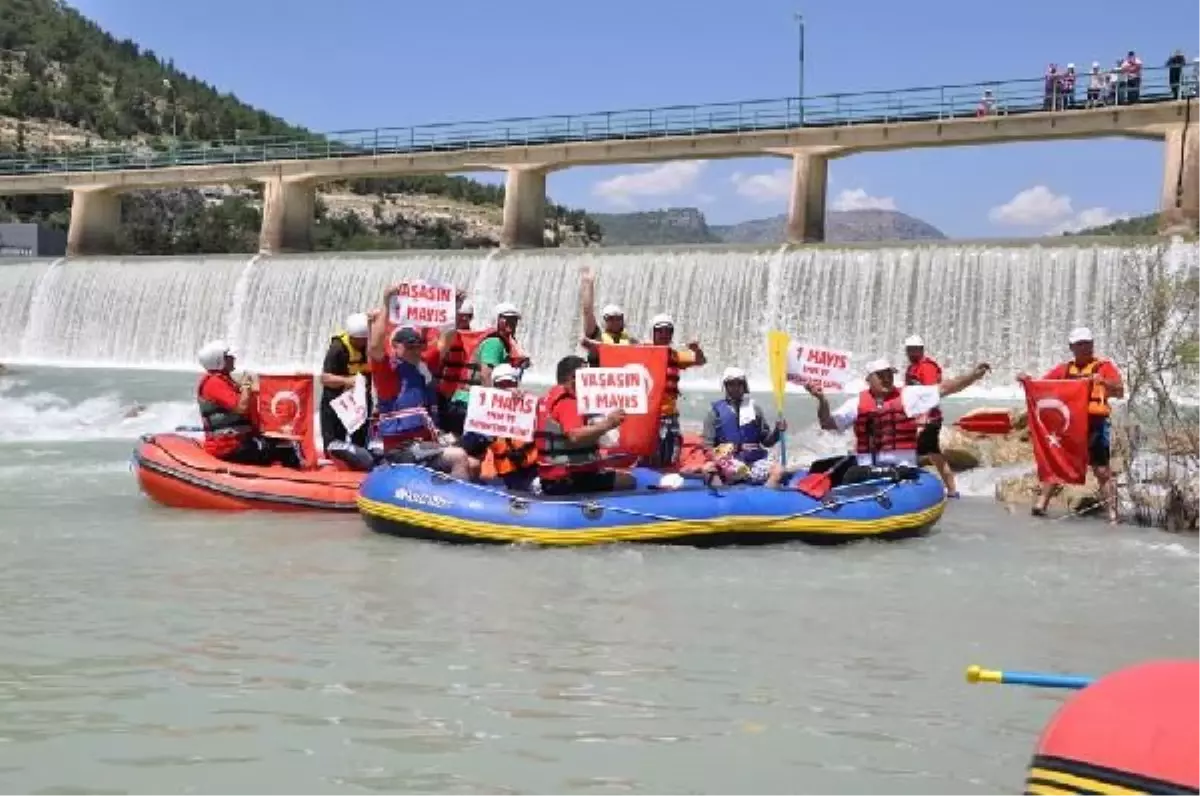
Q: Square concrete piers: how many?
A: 5